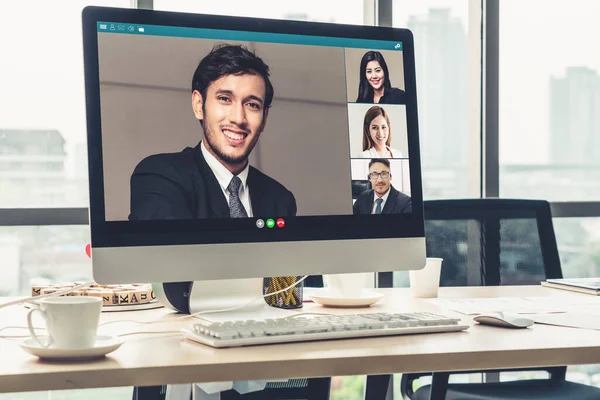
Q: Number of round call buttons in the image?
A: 3